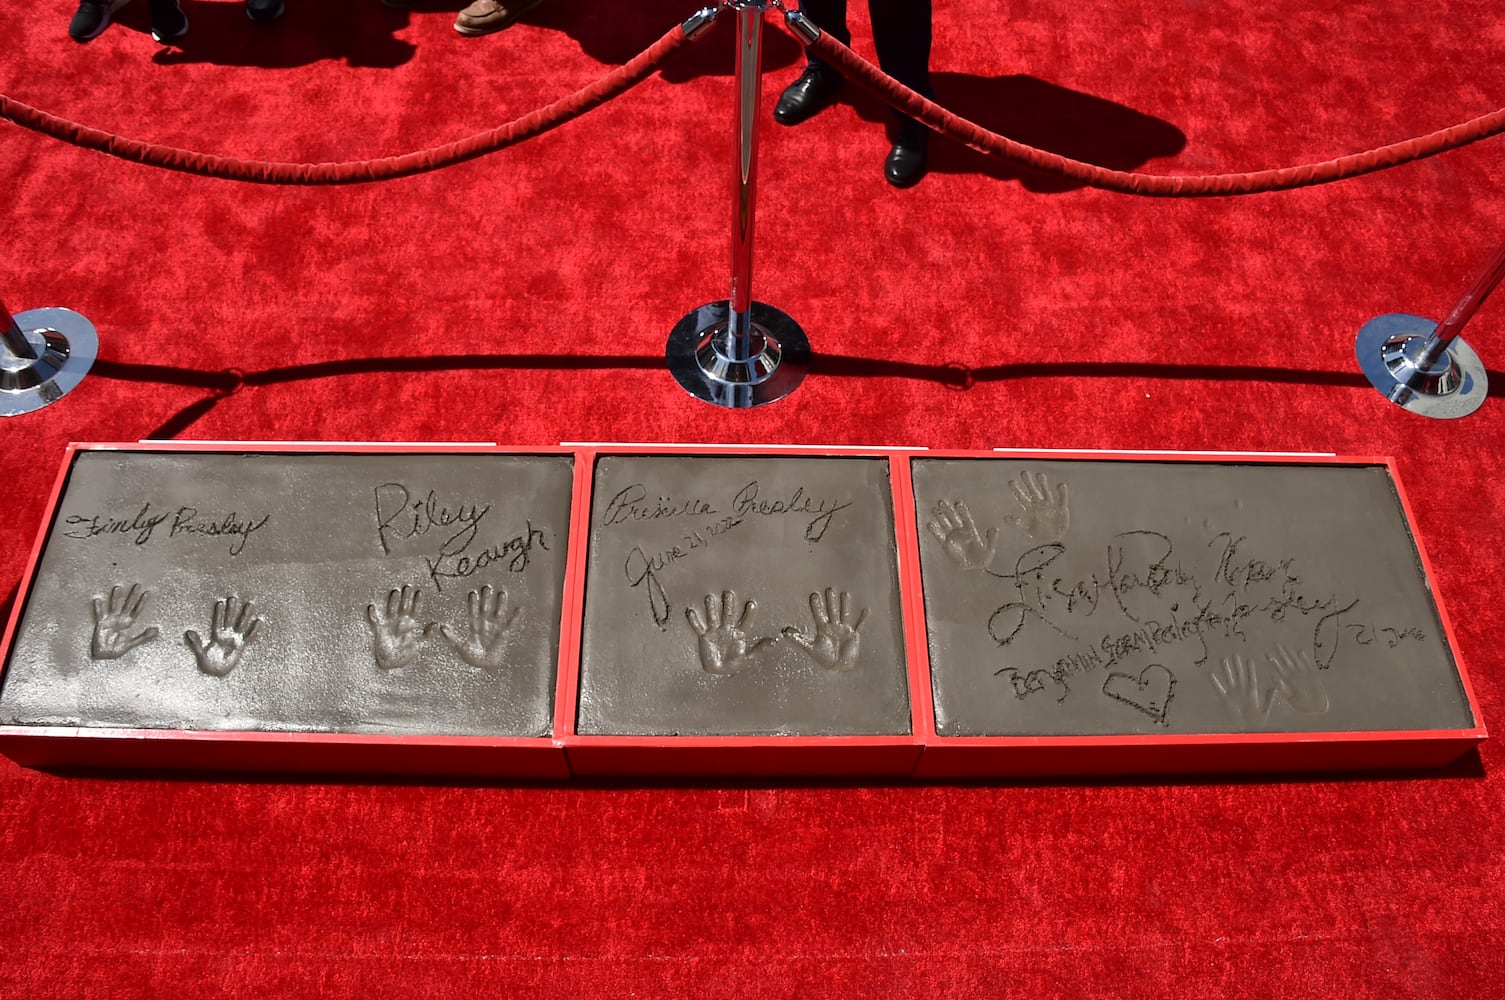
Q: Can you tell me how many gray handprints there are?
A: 10